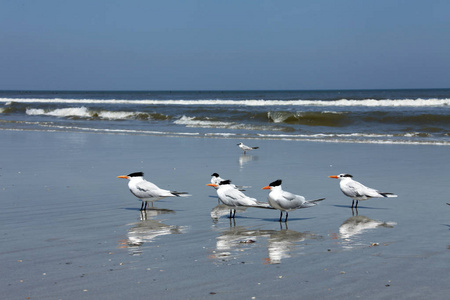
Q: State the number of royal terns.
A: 5